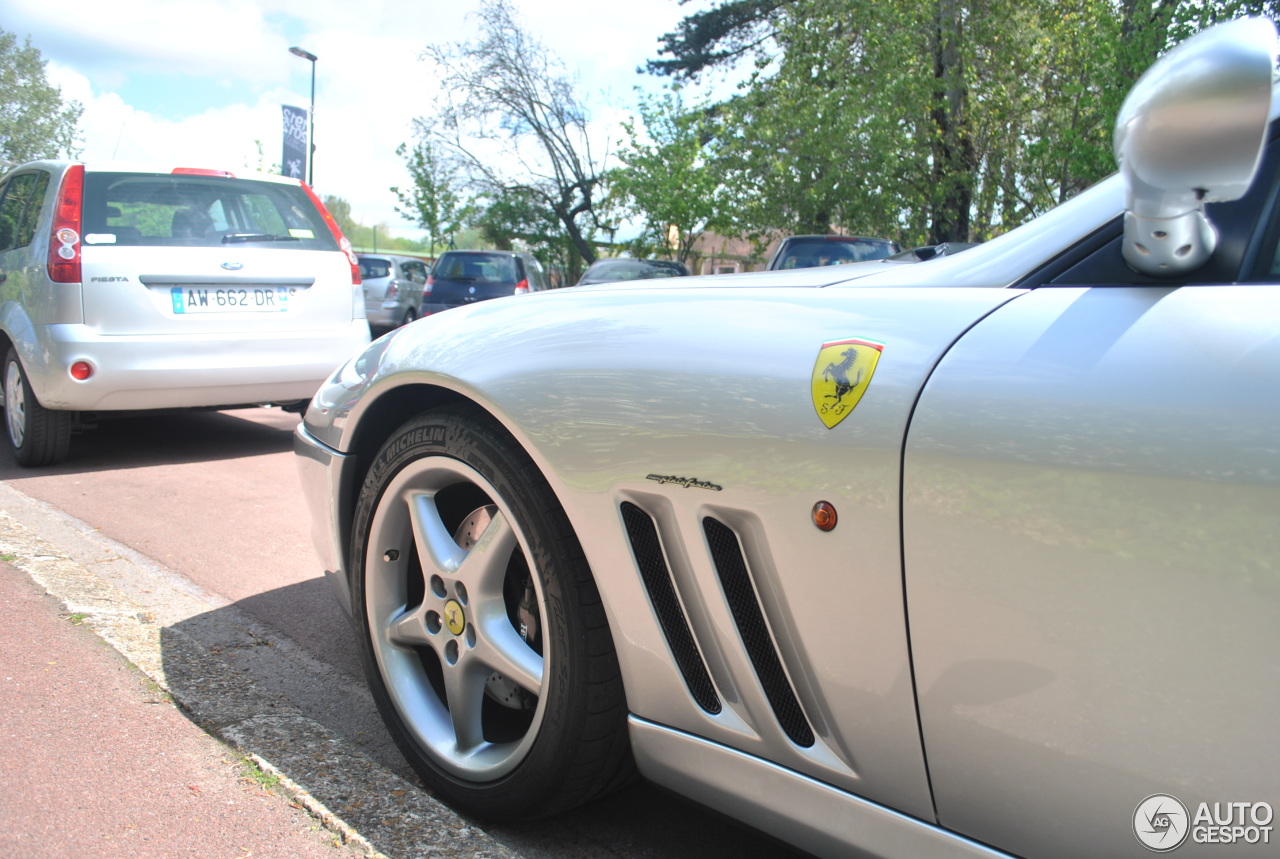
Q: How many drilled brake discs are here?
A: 1